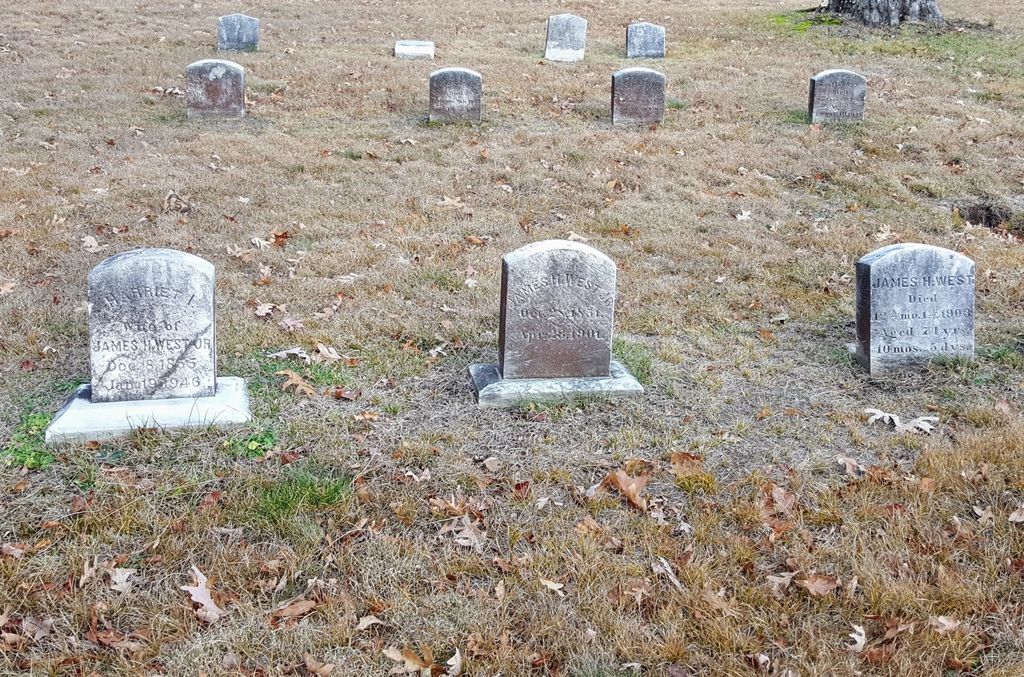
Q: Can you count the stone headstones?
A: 11